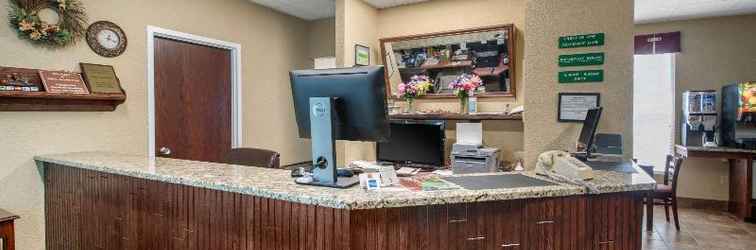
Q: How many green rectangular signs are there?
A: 3